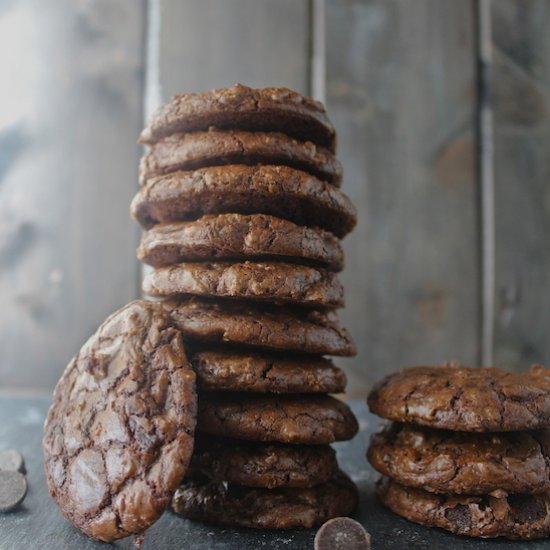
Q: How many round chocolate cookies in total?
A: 14